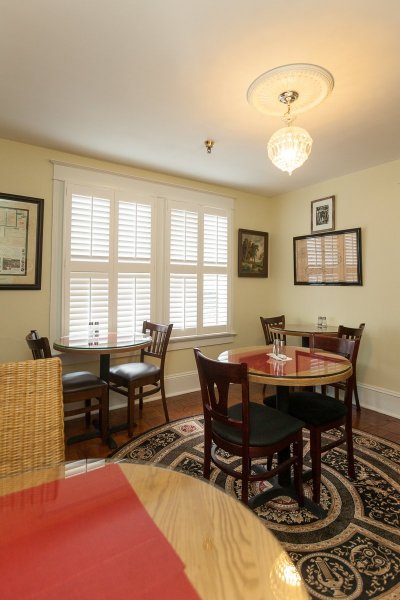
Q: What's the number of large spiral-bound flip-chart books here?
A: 0